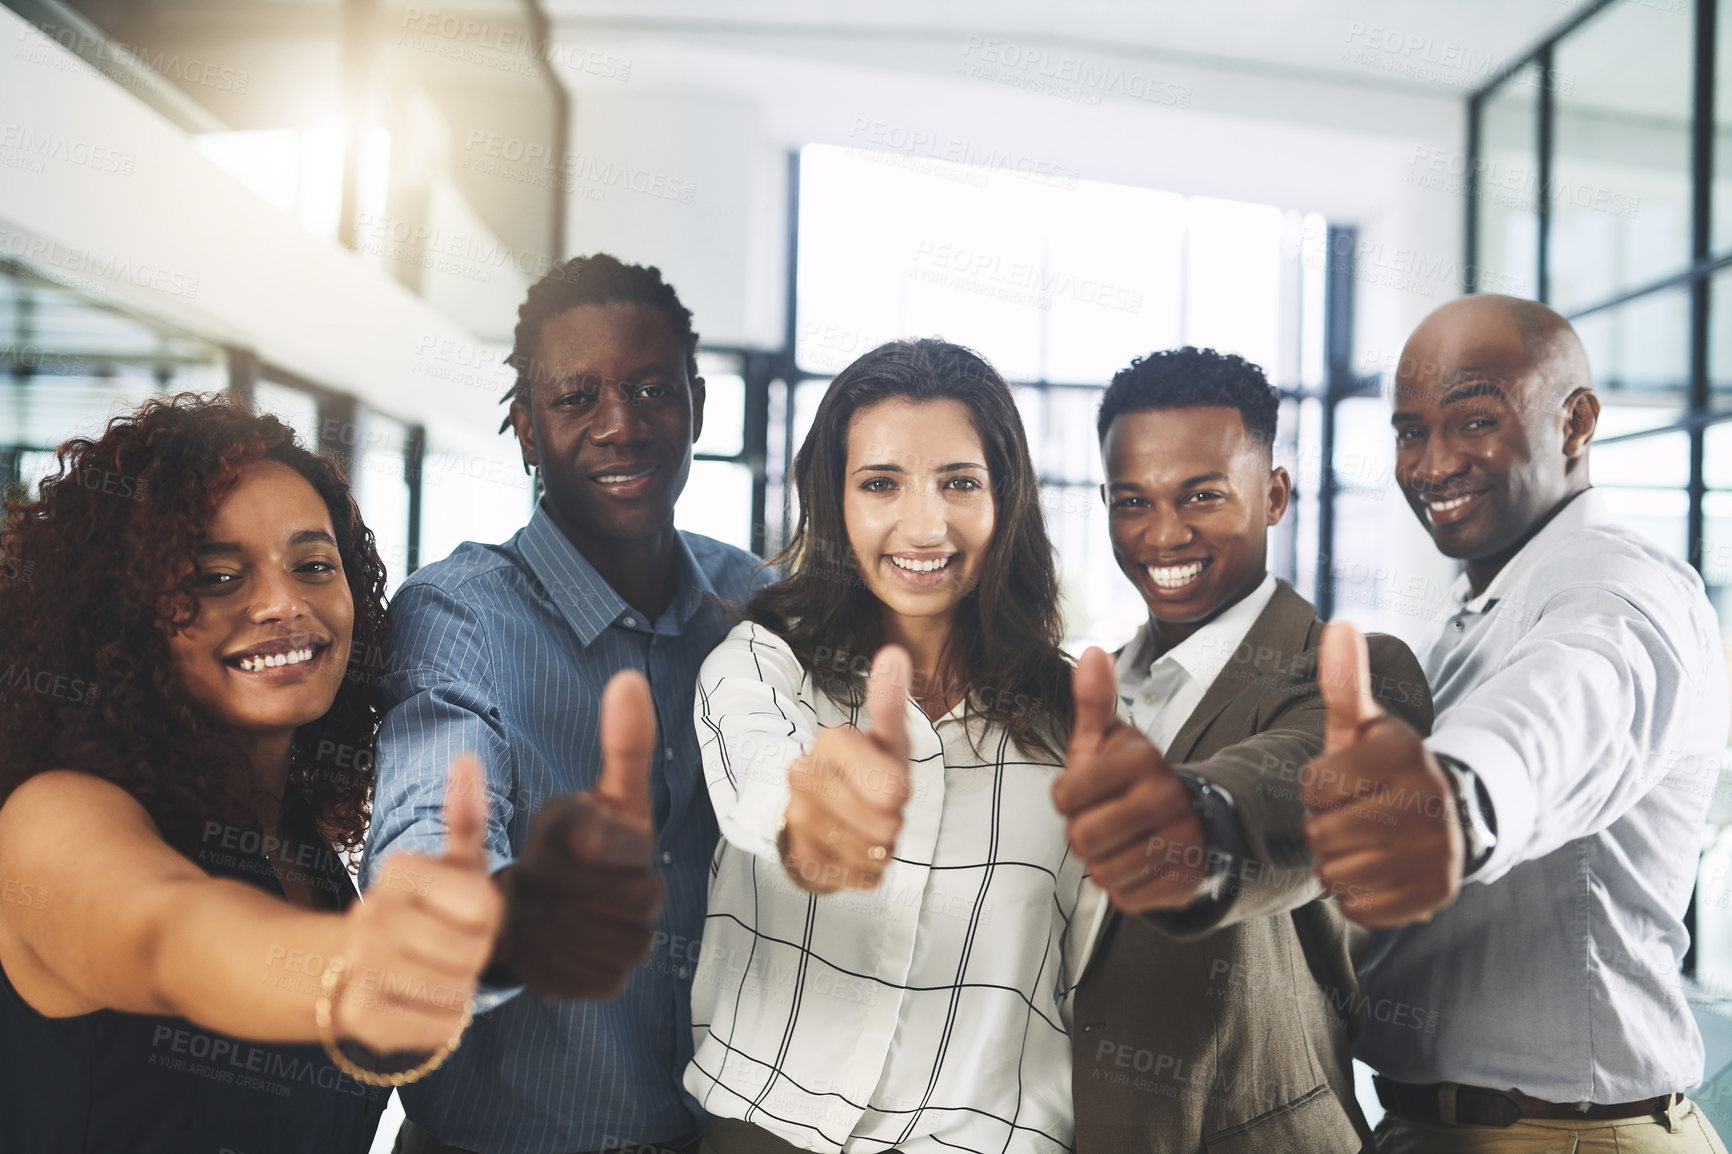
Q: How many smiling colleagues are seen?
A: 5